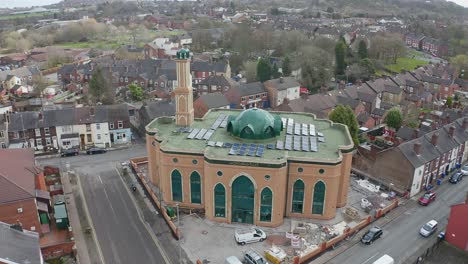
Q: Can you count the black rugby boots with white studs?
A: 0